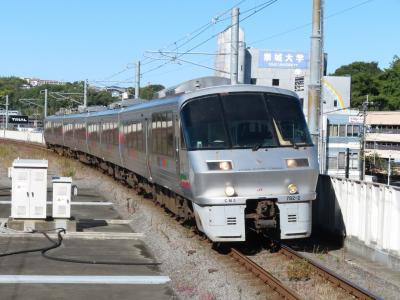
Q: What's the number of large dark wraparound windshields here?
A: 1